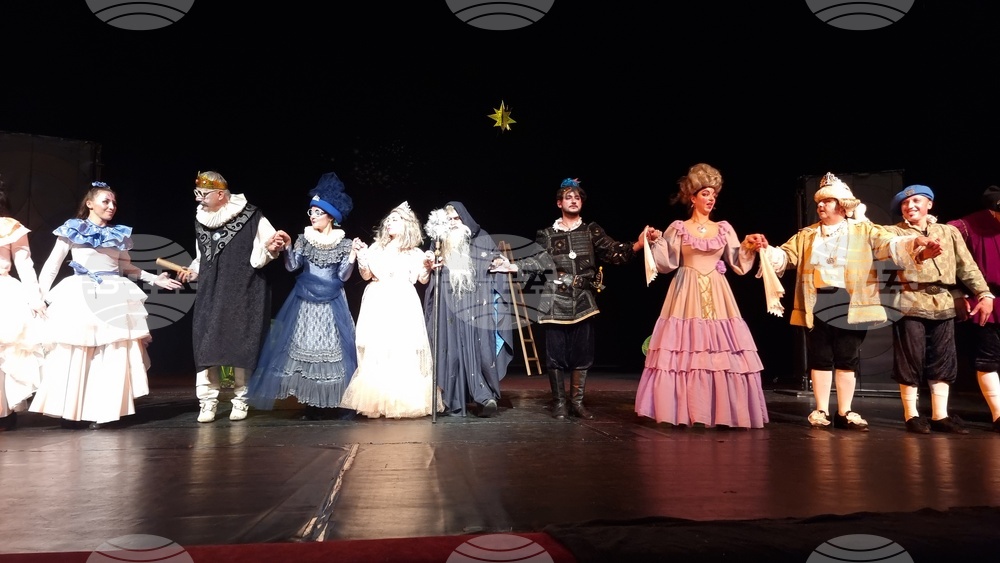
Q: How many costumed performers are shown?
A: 11